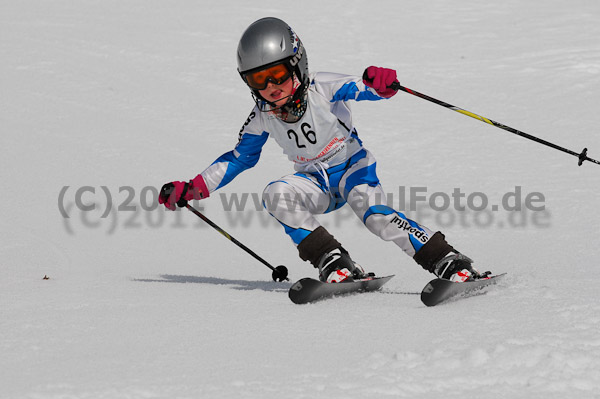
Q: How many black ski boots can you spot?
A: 2